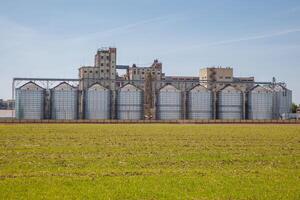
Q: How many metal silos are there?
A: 9